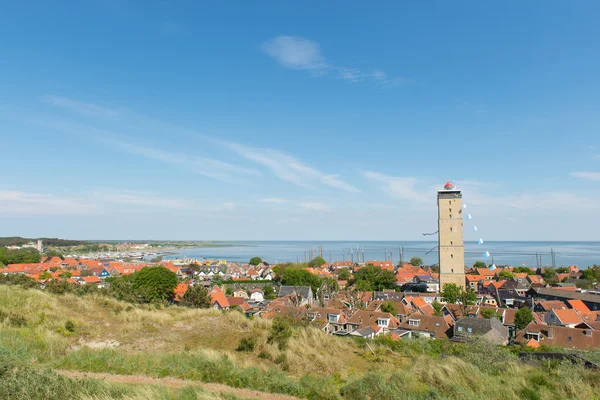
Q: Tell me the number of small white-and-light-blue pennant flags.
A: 6